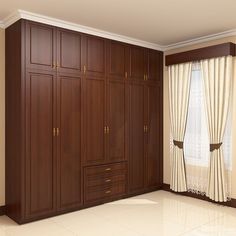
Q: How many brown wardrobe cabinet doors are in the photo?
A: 12